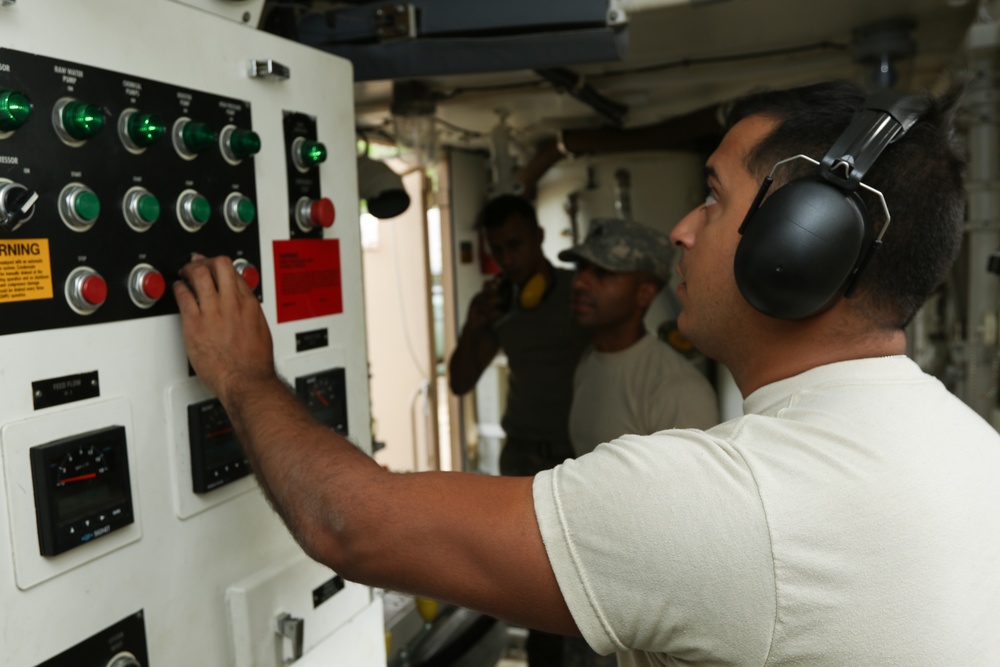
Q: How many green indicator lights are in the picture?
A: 6